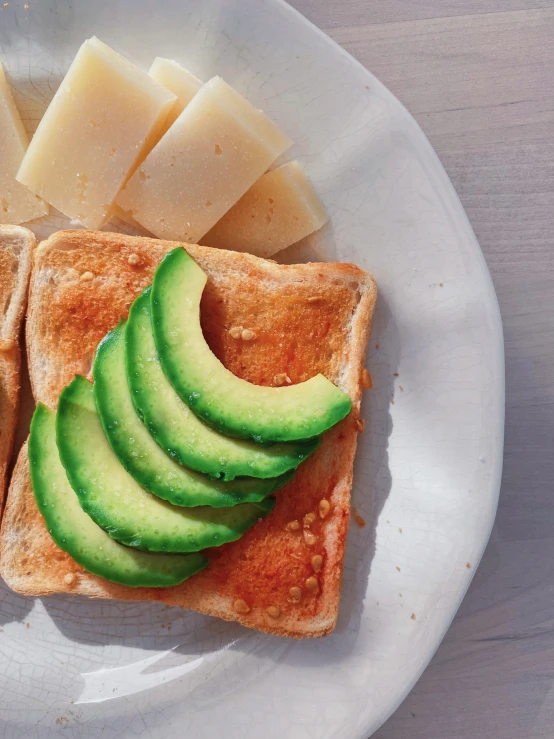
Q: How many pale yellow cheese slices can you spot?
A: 5